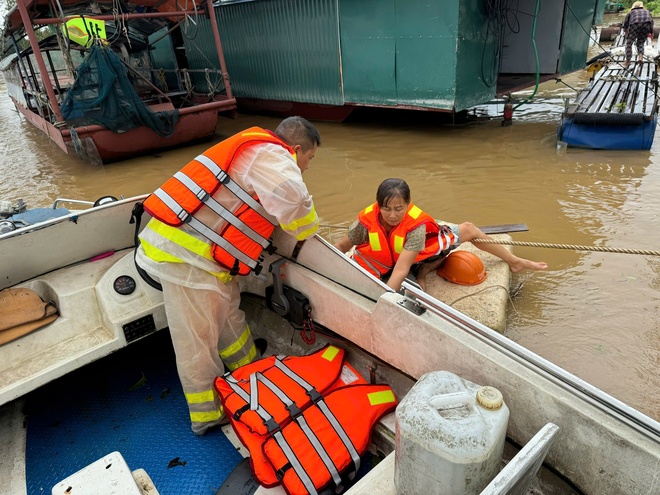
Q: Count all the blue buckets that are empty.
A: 0